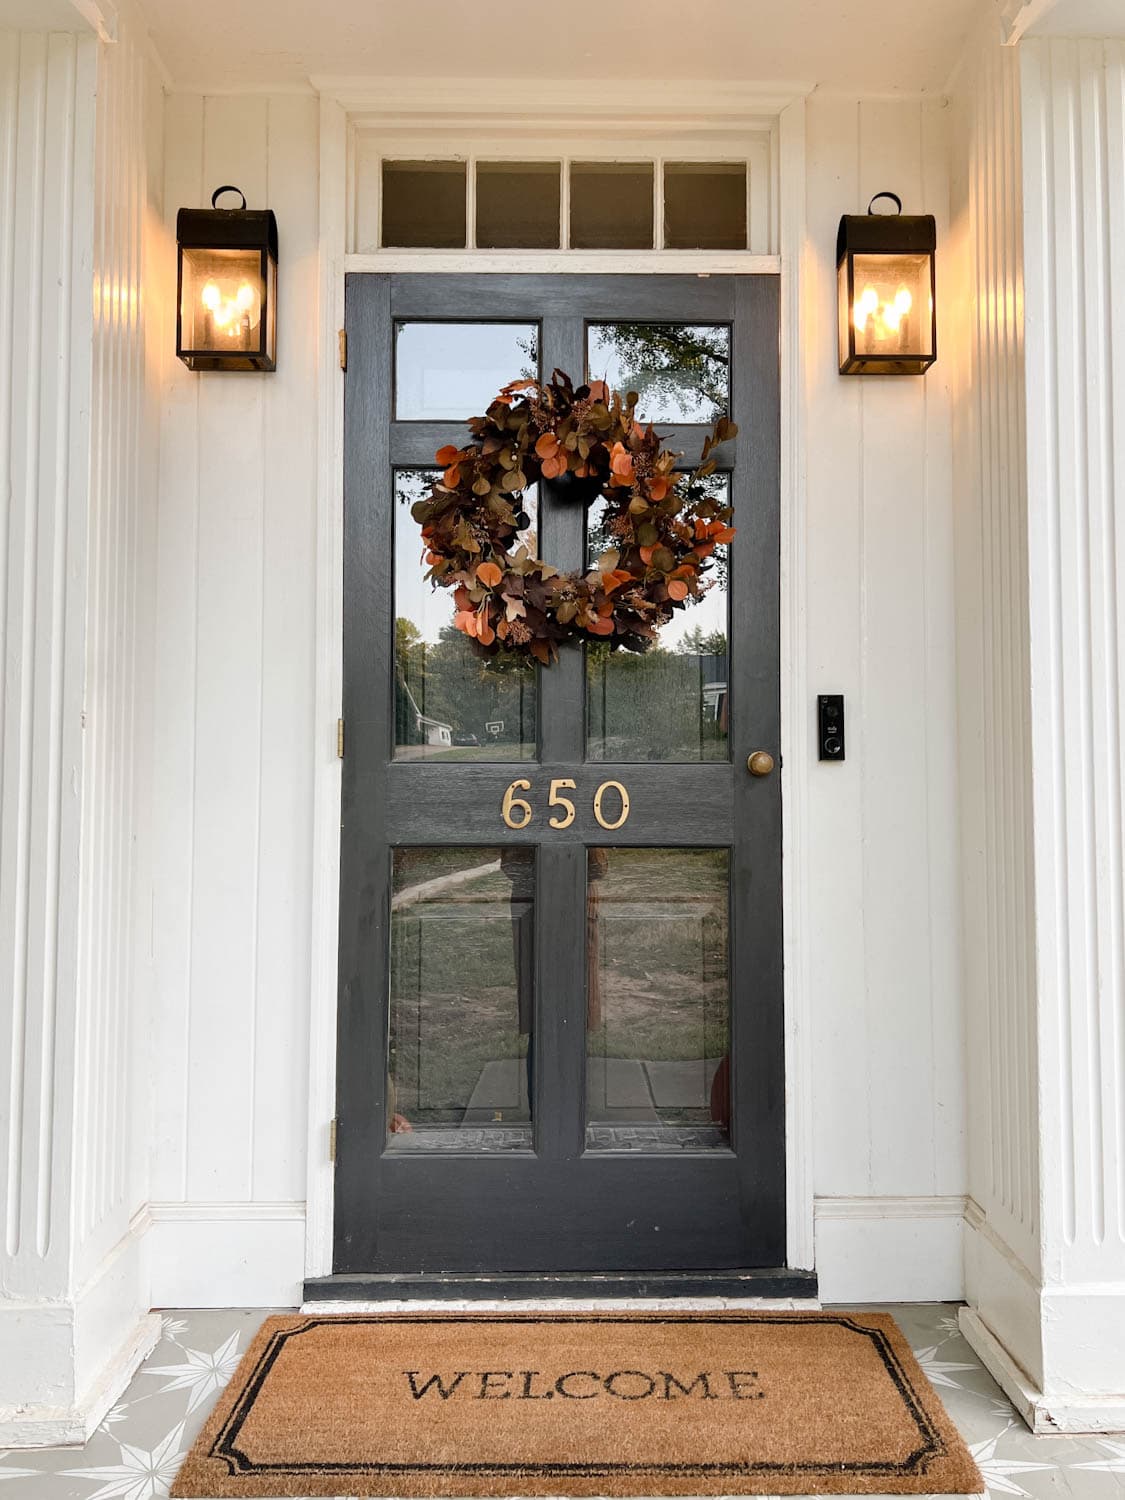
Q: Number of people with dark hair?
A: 0